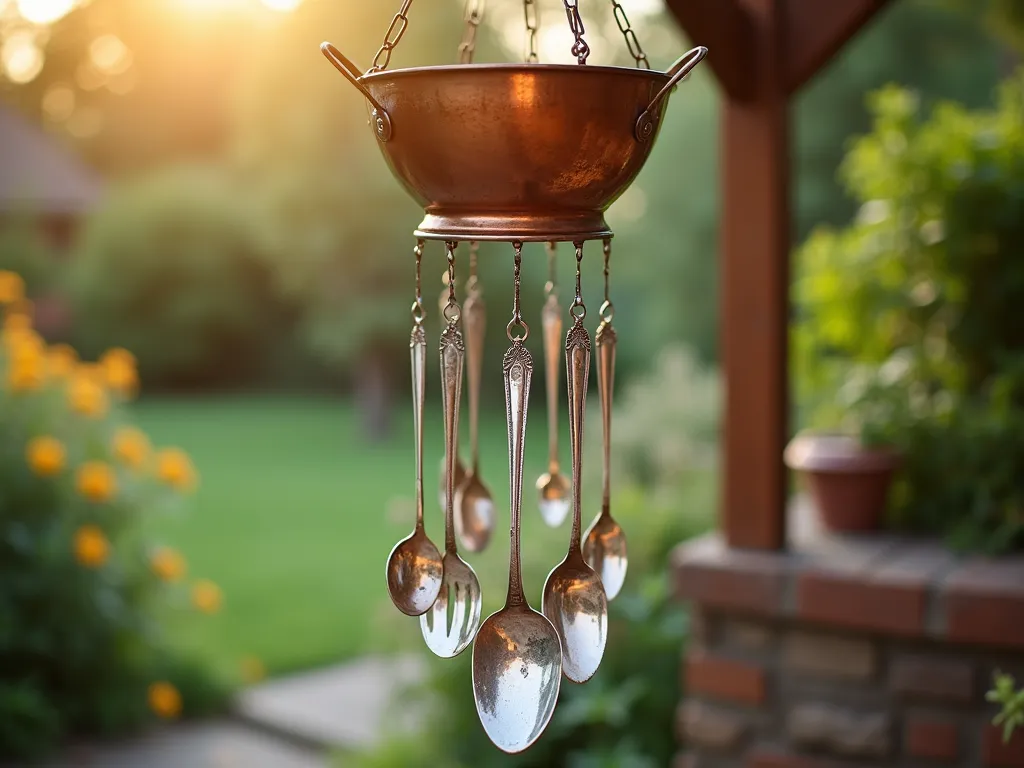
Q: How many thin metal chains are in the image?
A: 12